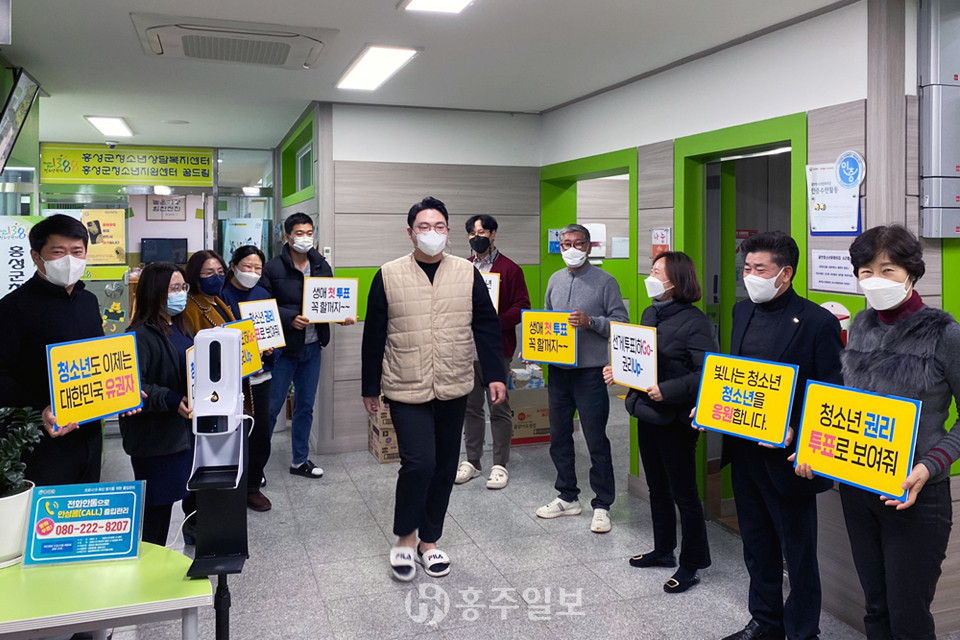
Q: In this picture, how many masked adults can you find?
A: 11